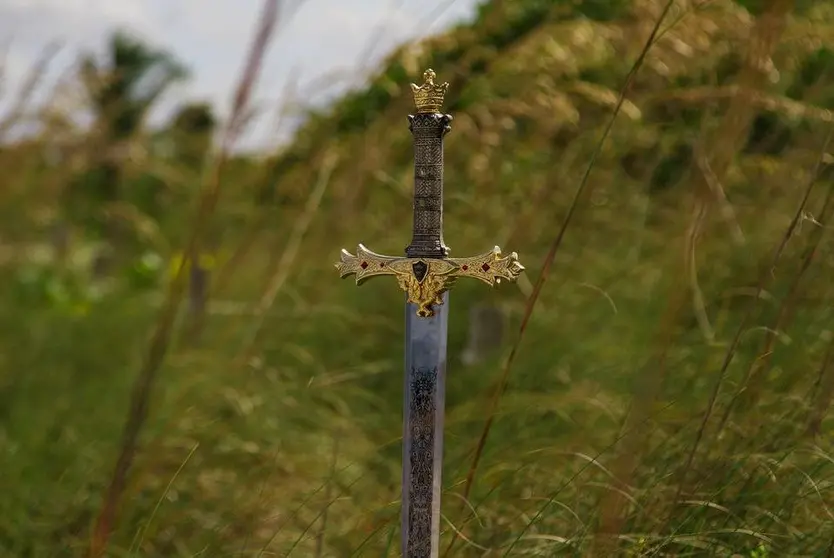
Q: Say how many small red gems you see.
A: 4